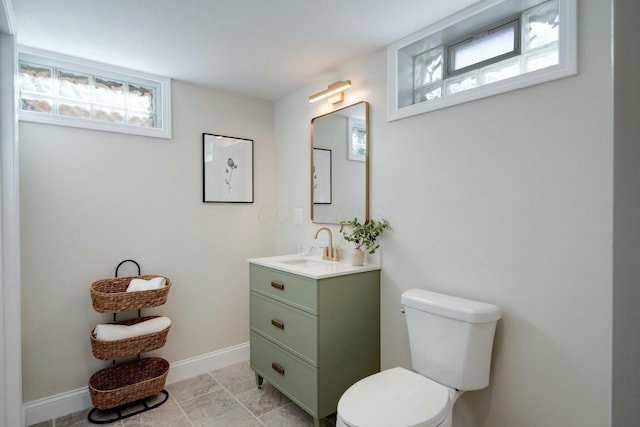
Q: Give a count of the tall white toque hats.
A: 0